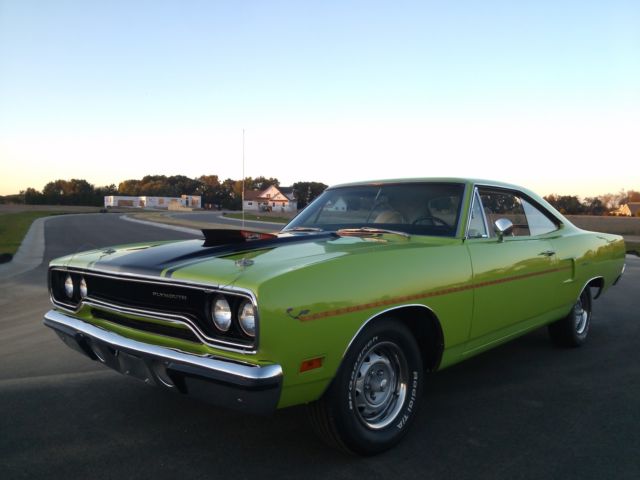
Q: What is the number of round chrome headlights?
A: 4